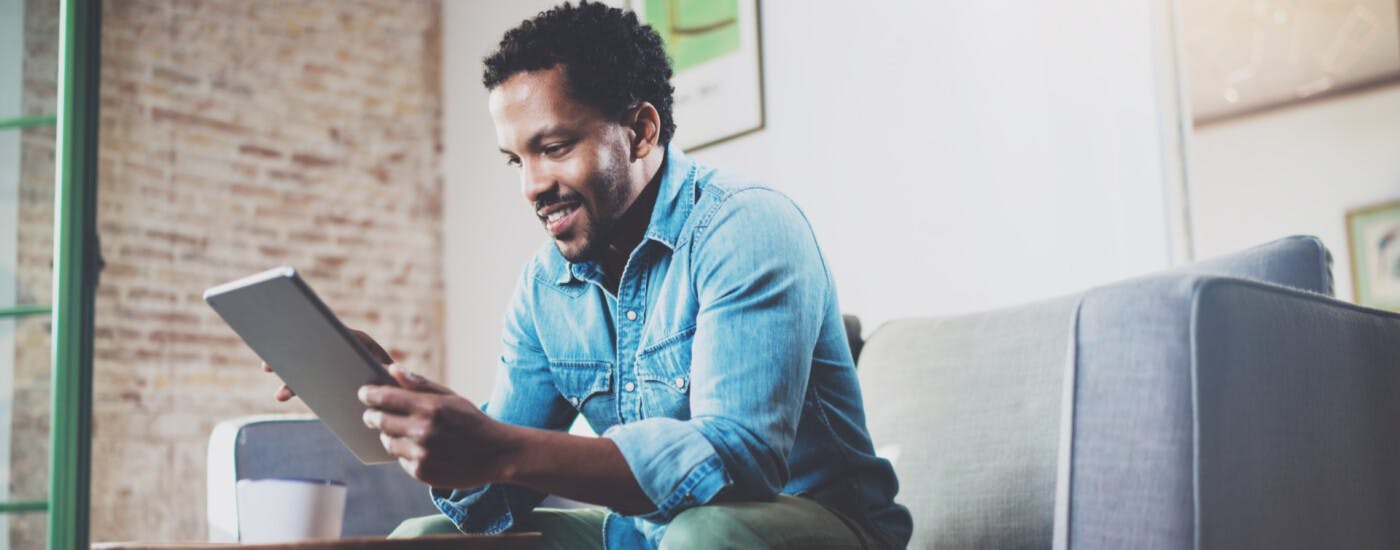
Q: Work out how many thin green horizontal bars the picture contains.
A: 3